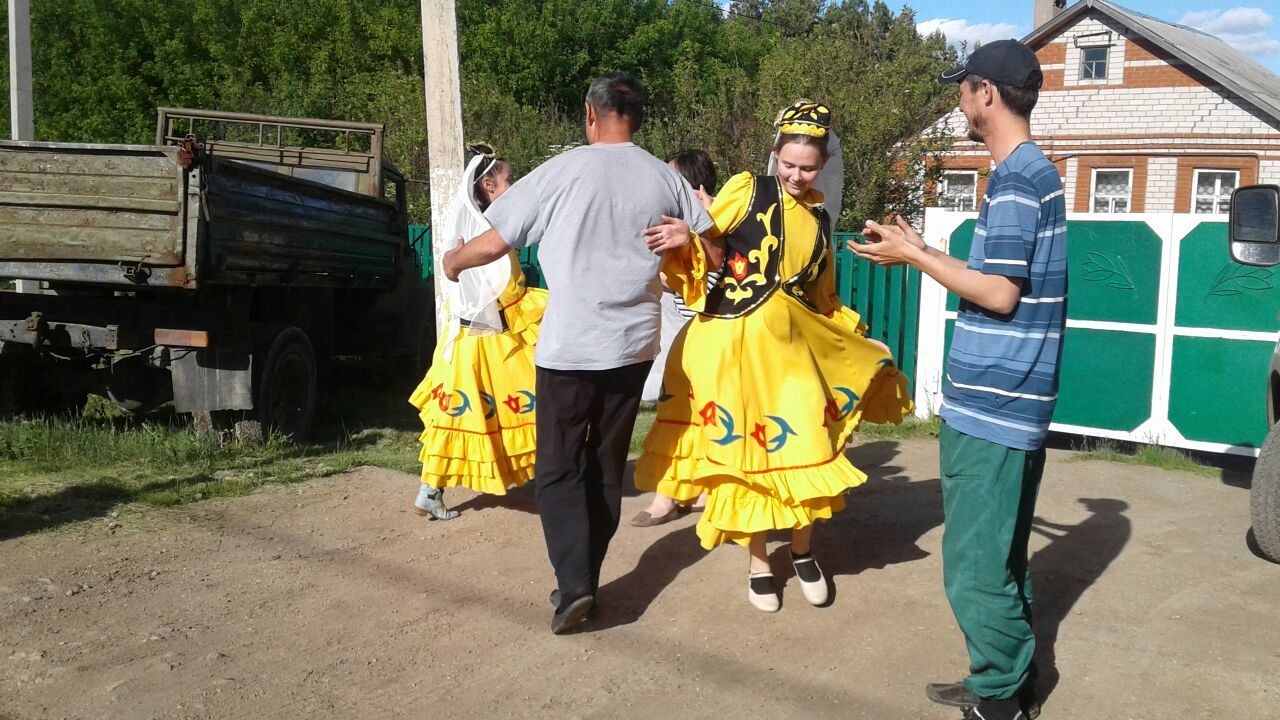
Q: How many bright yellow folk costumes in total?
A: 2